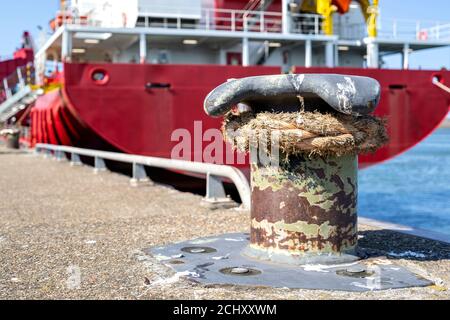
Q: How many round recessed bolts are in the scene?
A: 3